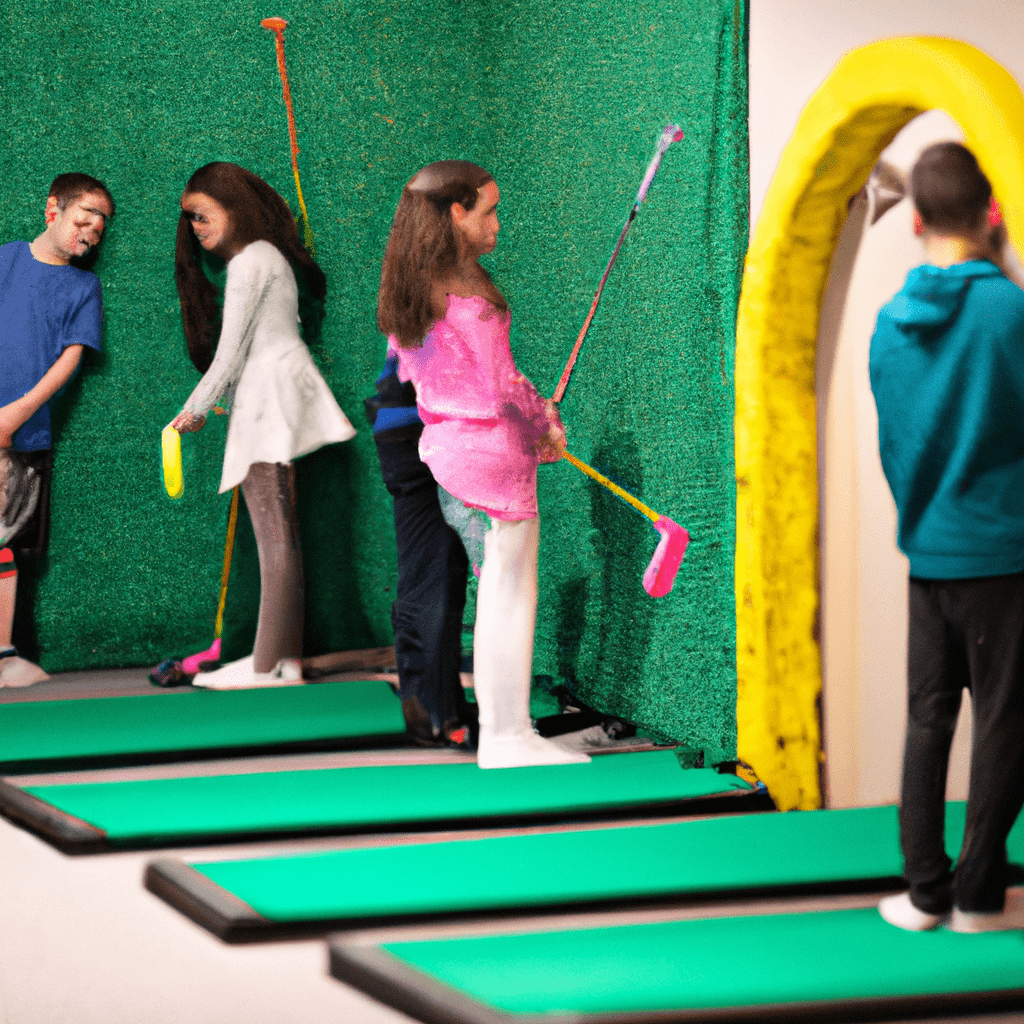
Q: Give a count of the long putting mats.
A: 4